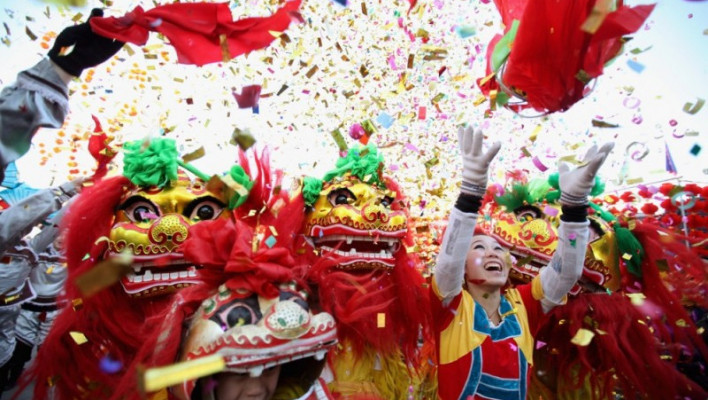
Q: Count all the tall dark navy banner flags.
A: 0